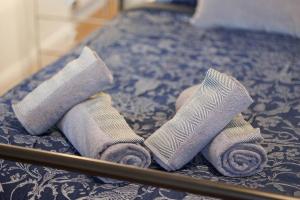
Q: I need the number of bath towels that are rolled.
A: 4